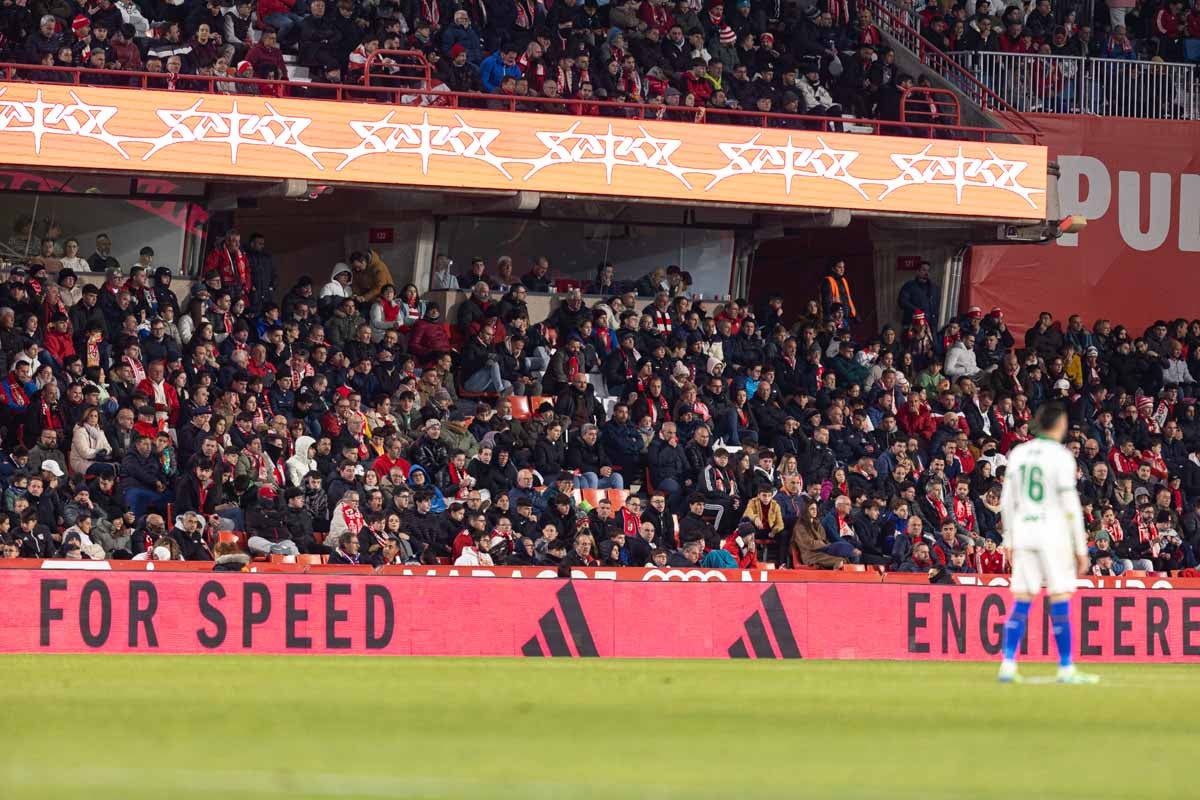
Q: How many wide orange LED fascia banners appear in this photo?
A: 1